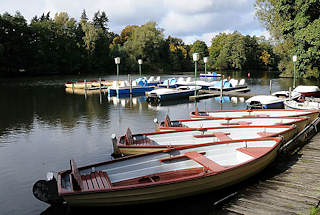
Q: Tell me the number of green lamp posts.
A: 5